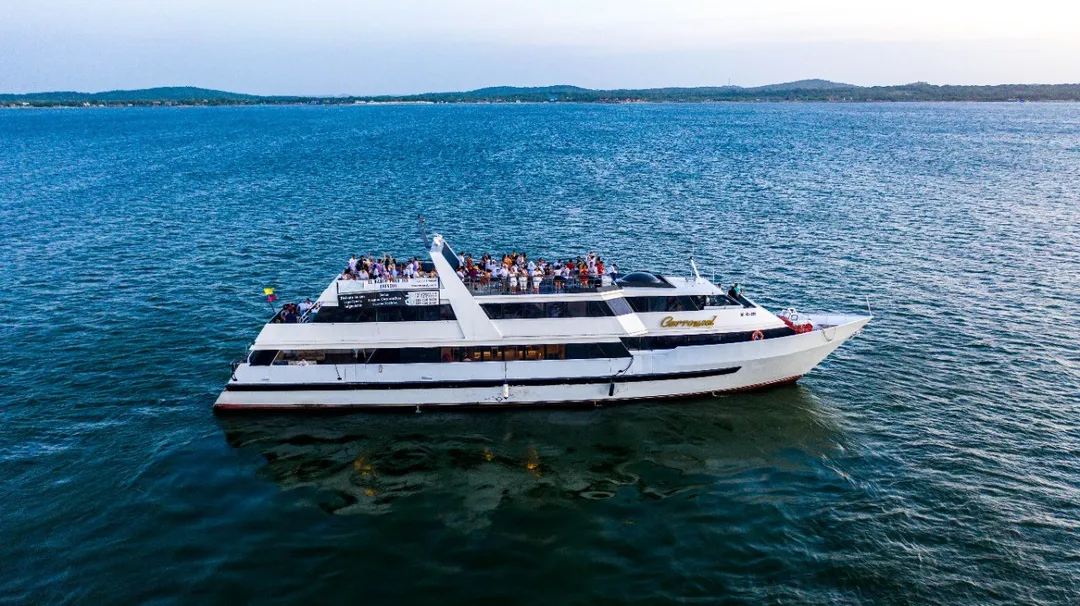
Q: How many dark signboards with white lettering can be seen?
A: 1